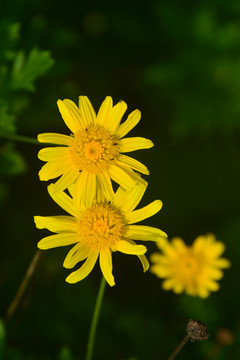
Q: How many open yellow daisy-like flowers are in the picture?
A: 3